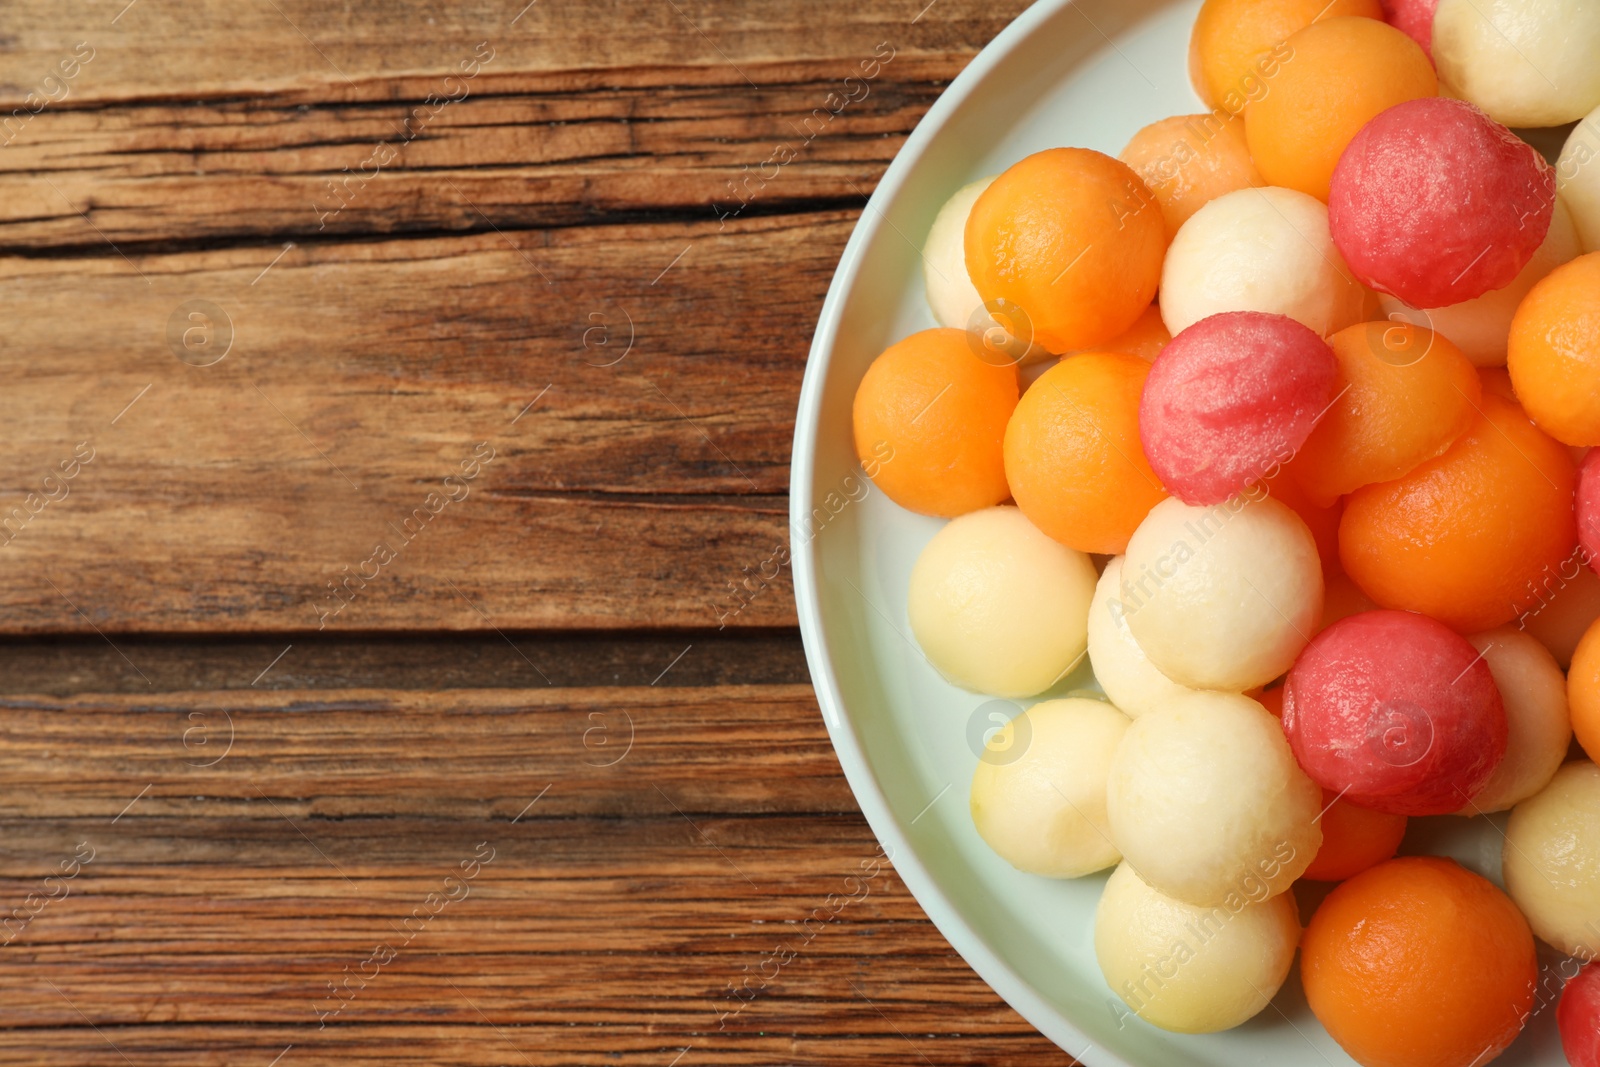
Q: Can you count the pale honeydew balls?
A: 13